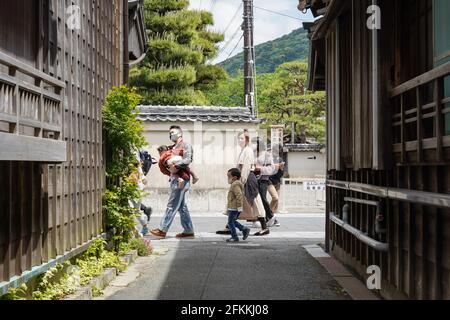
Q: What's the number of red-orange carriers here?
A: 1